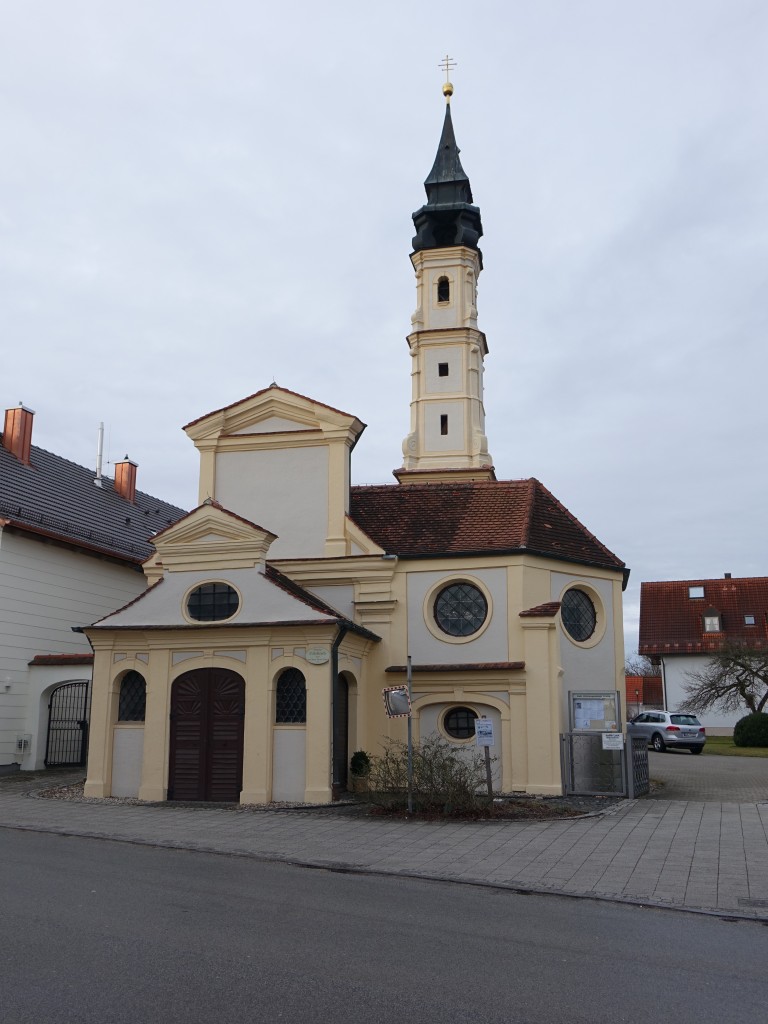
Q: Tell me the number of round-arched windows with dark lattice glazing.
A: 2